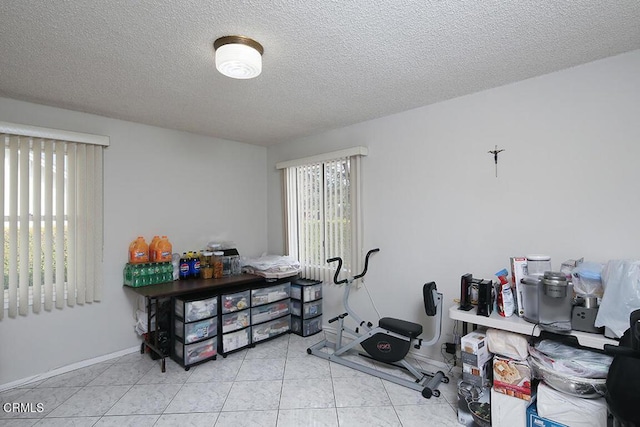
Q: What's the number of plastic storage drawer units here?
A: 4